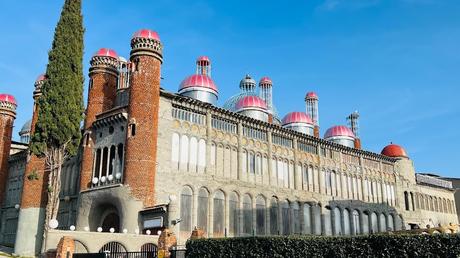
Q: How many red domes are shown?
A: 12